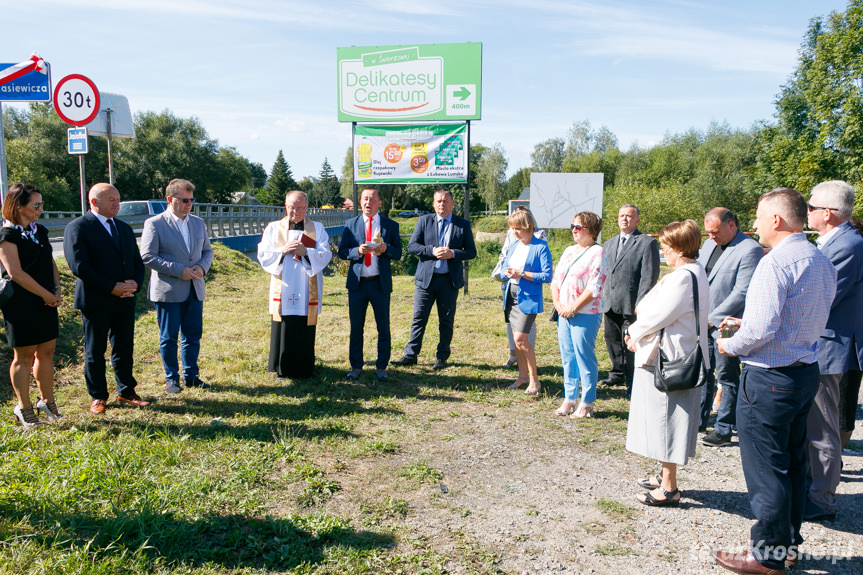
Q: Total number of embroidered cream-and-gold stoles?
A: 1